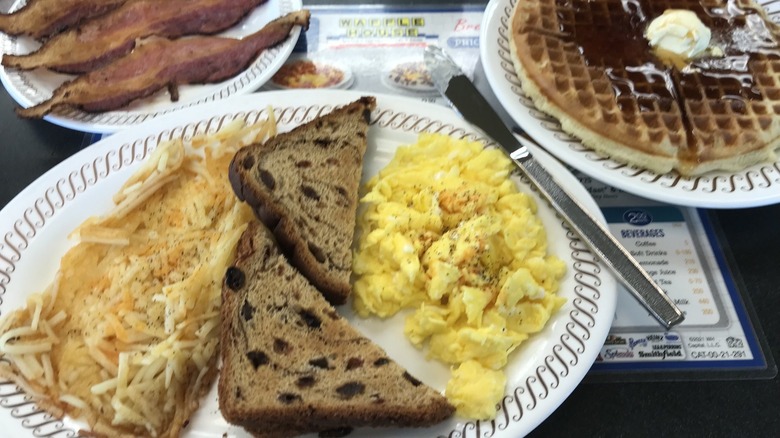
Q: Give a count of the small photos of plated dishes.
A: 2